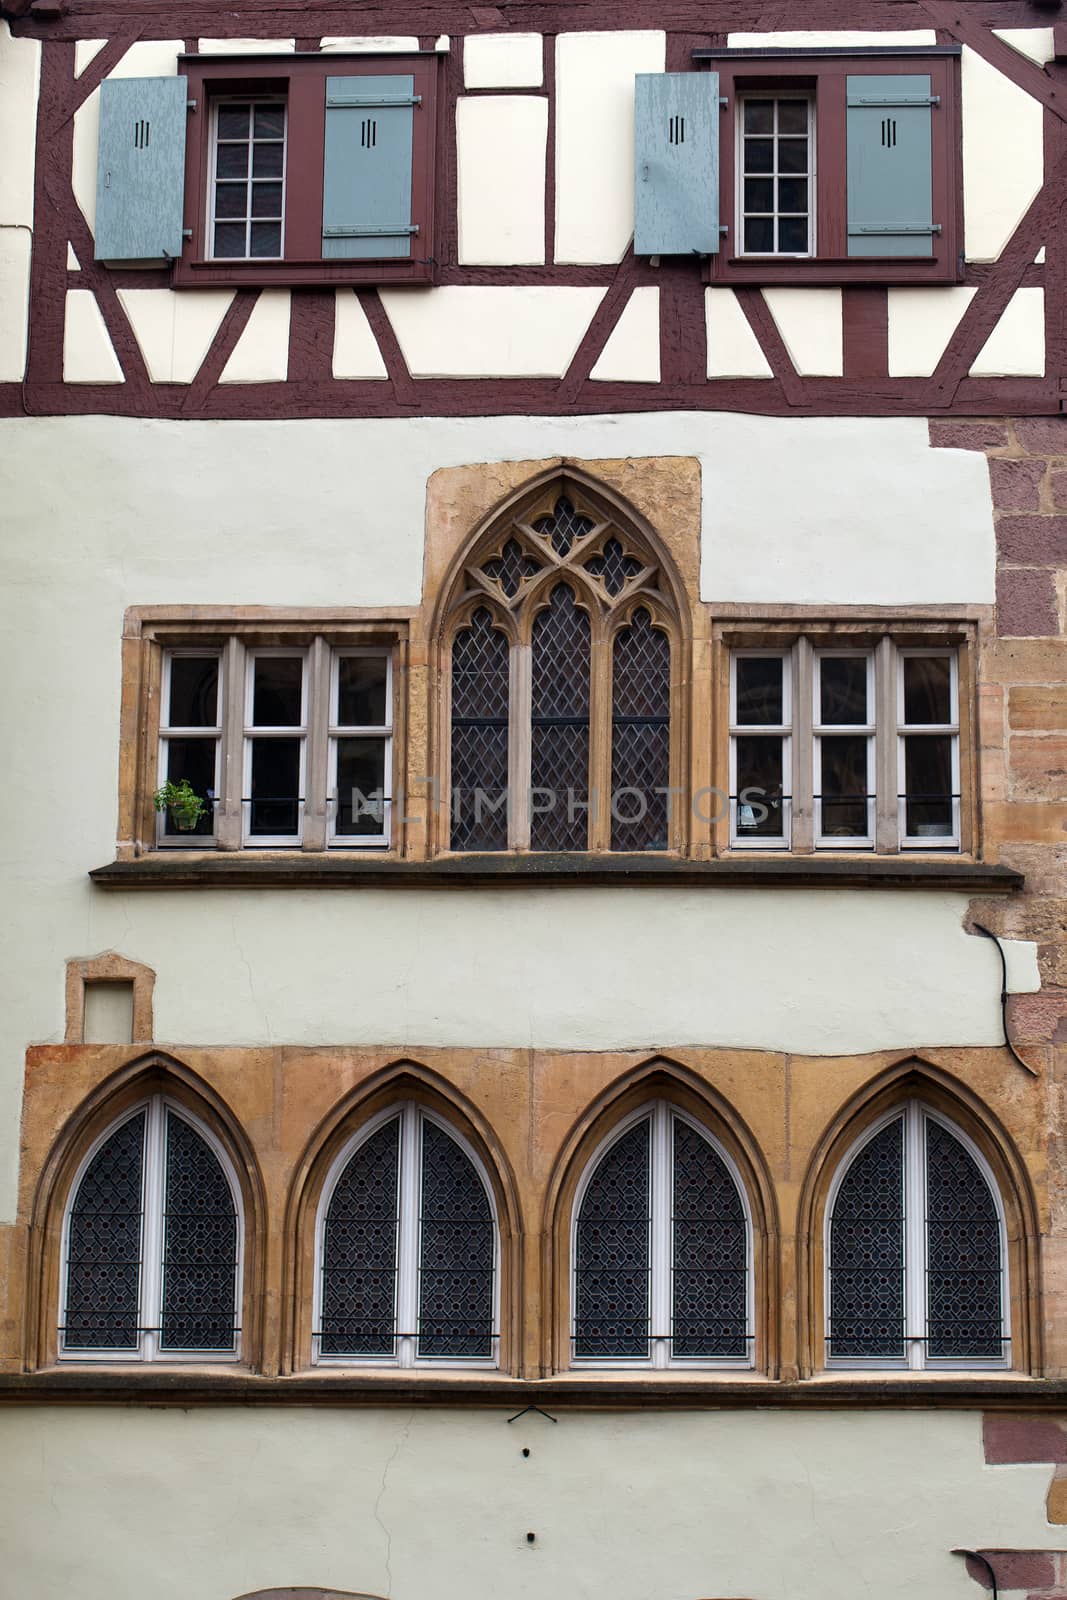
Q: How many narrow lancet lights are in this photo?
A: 3